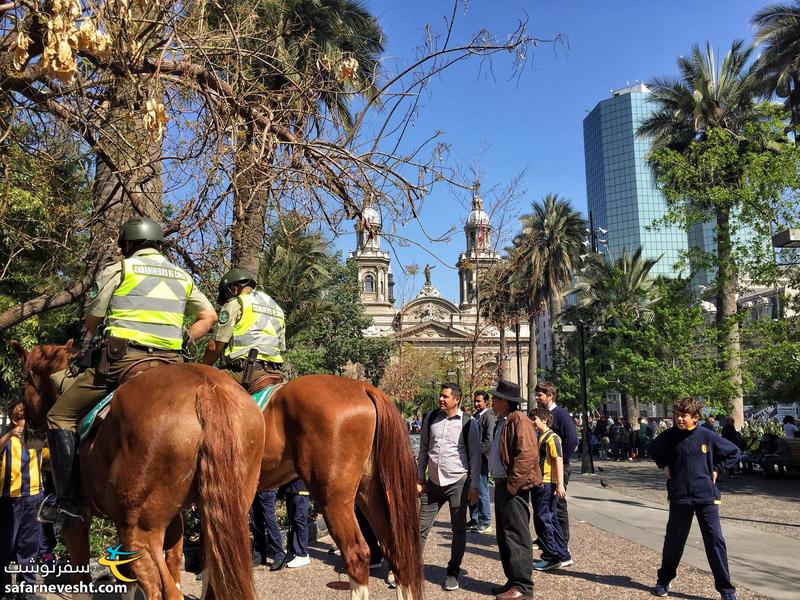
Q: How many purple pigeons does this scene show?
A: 0